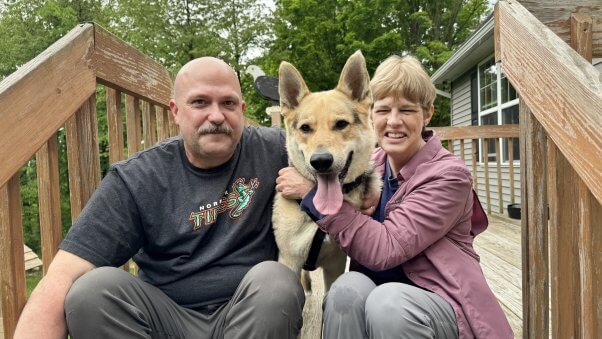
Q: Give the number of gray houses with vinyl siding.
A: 1